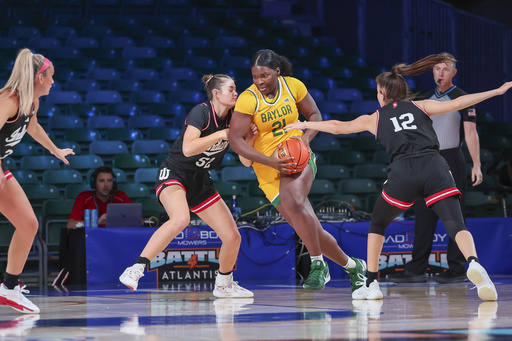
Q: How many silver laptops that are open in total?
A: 1